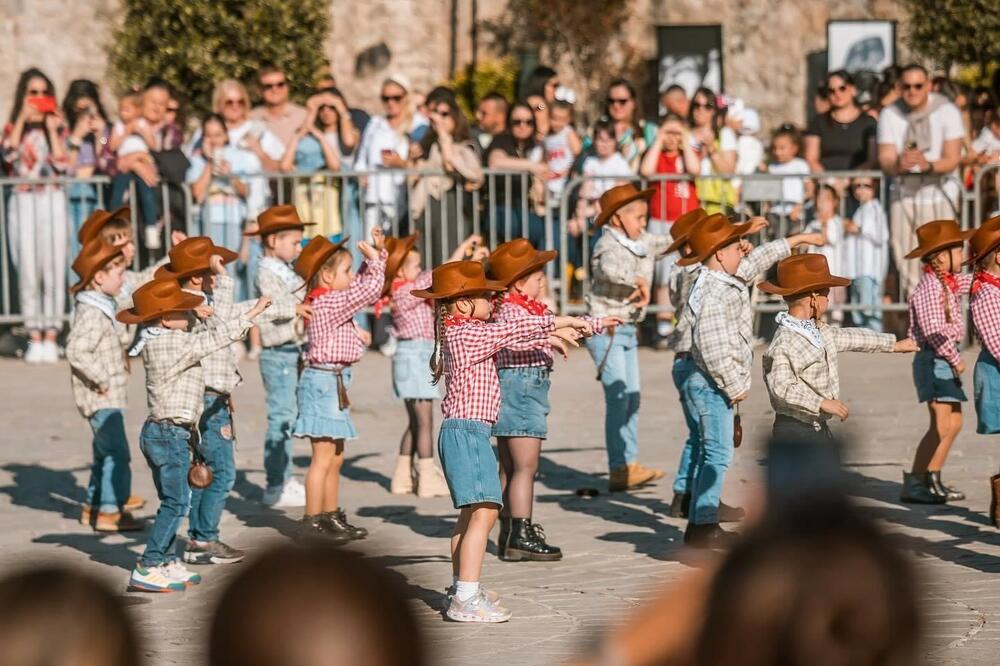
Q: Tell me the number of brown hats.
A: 15